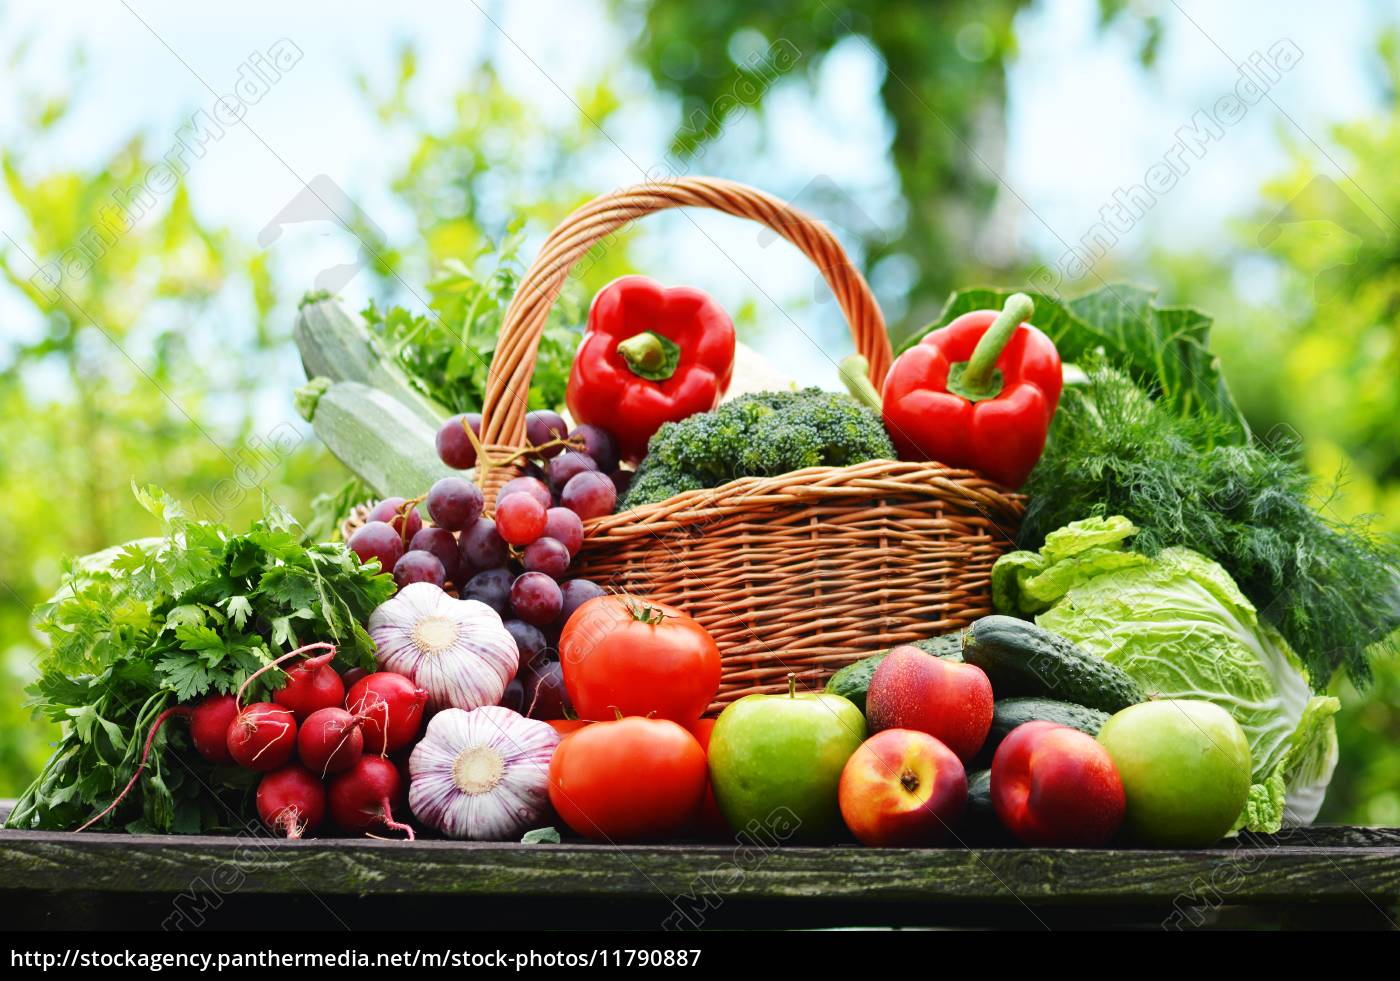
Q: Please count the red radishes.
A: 7